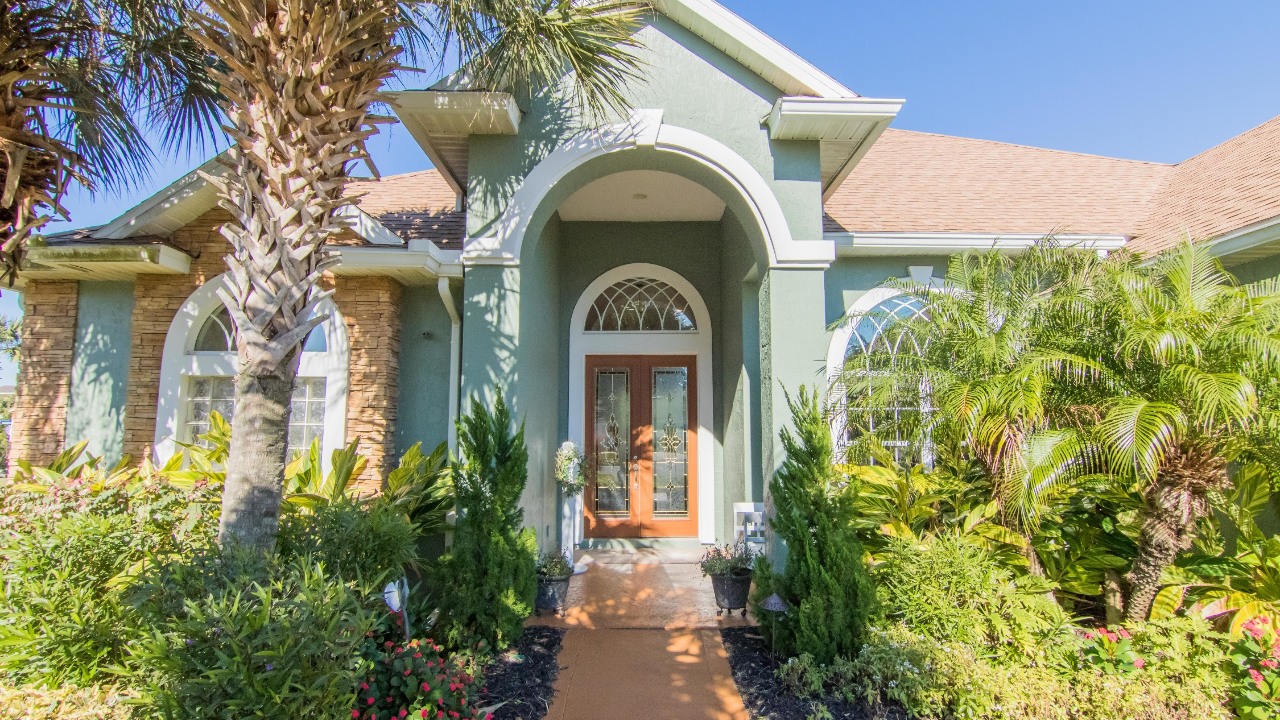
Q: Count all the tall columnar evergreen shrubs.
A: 2